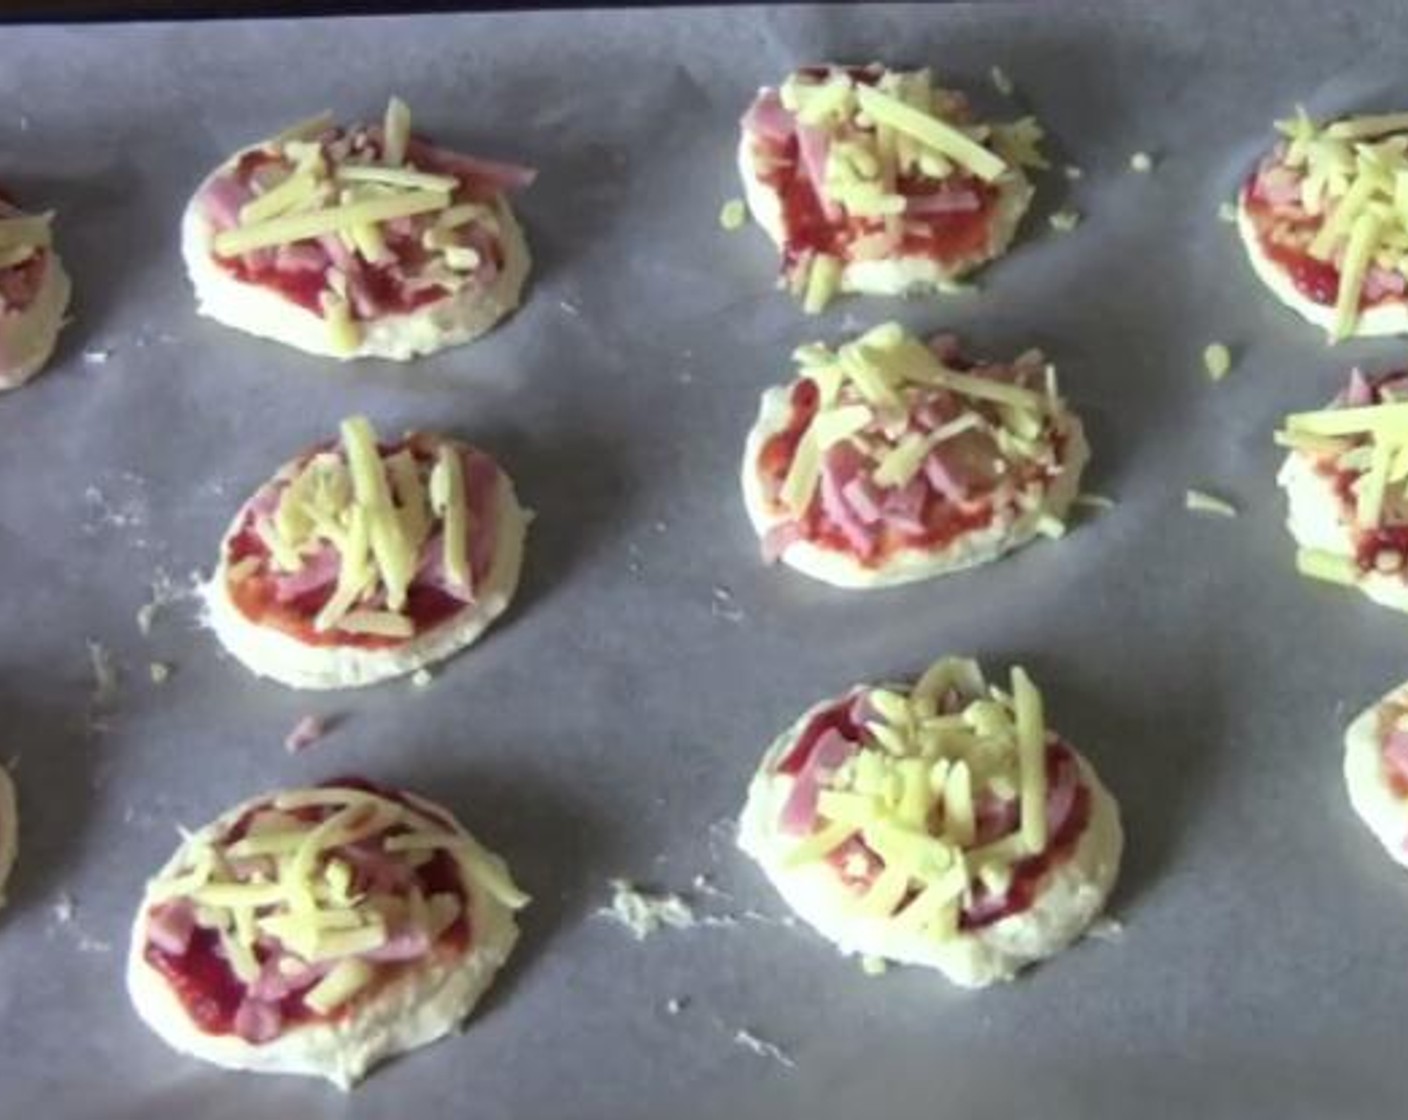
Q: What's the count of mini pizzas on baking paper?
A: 11